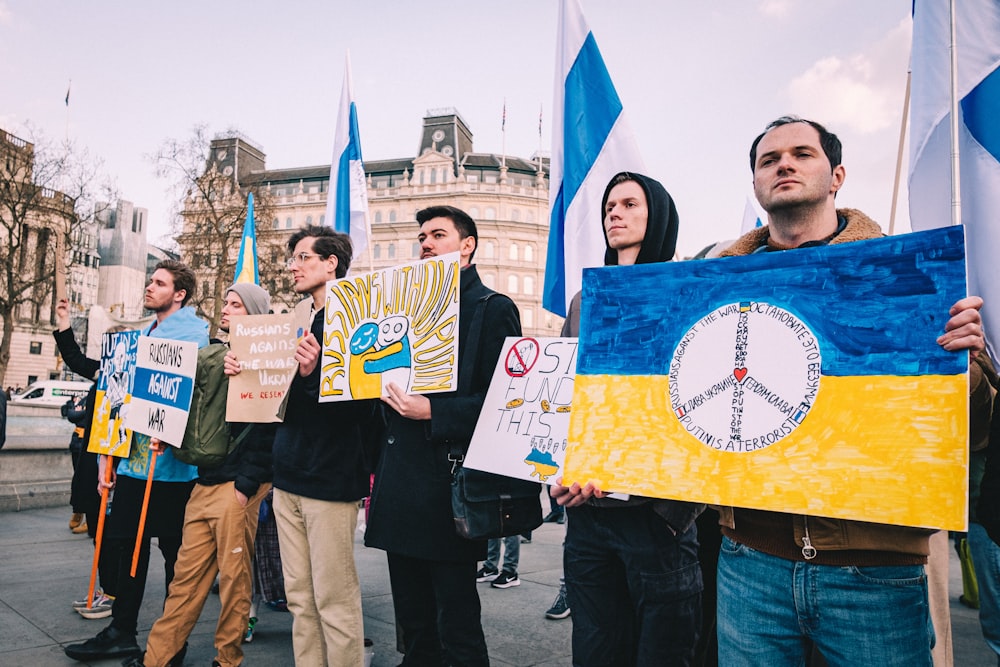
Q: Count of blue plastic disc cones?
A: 0